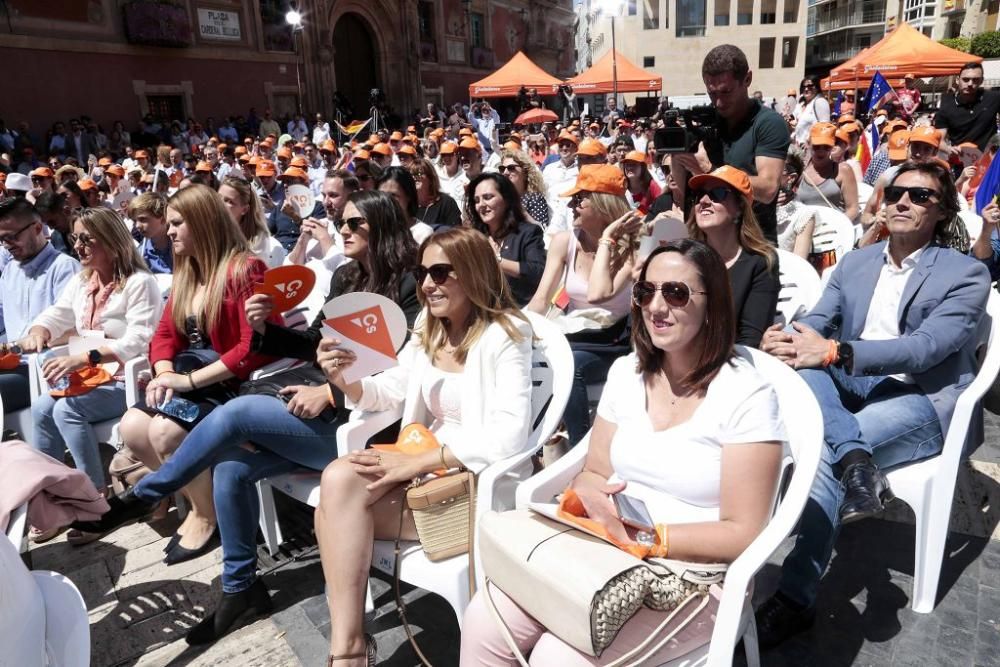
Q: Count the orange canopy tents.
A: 4